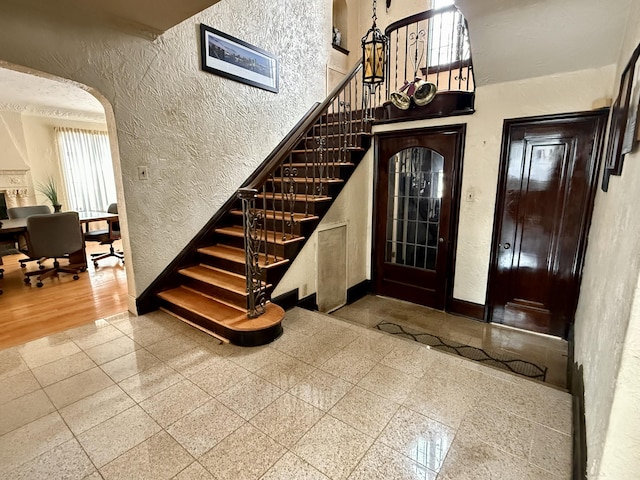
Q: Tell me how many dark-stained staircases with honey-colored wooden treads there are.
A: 1